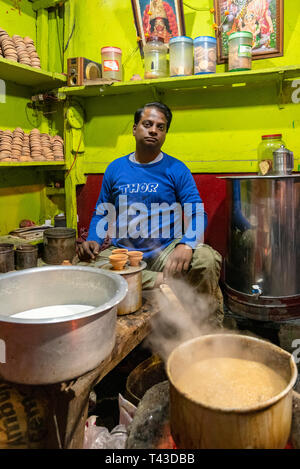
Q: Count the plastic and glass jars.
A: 6